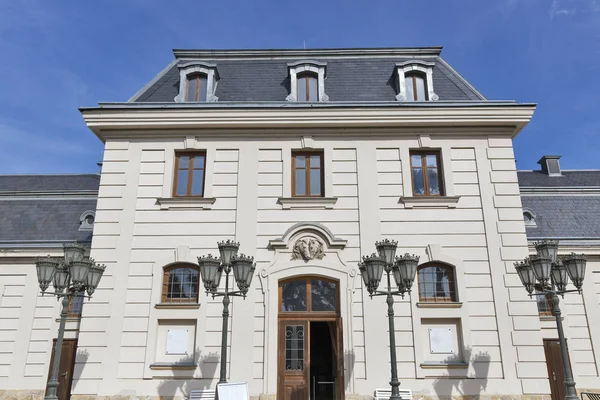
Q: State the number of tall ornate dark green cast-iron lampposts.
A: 4